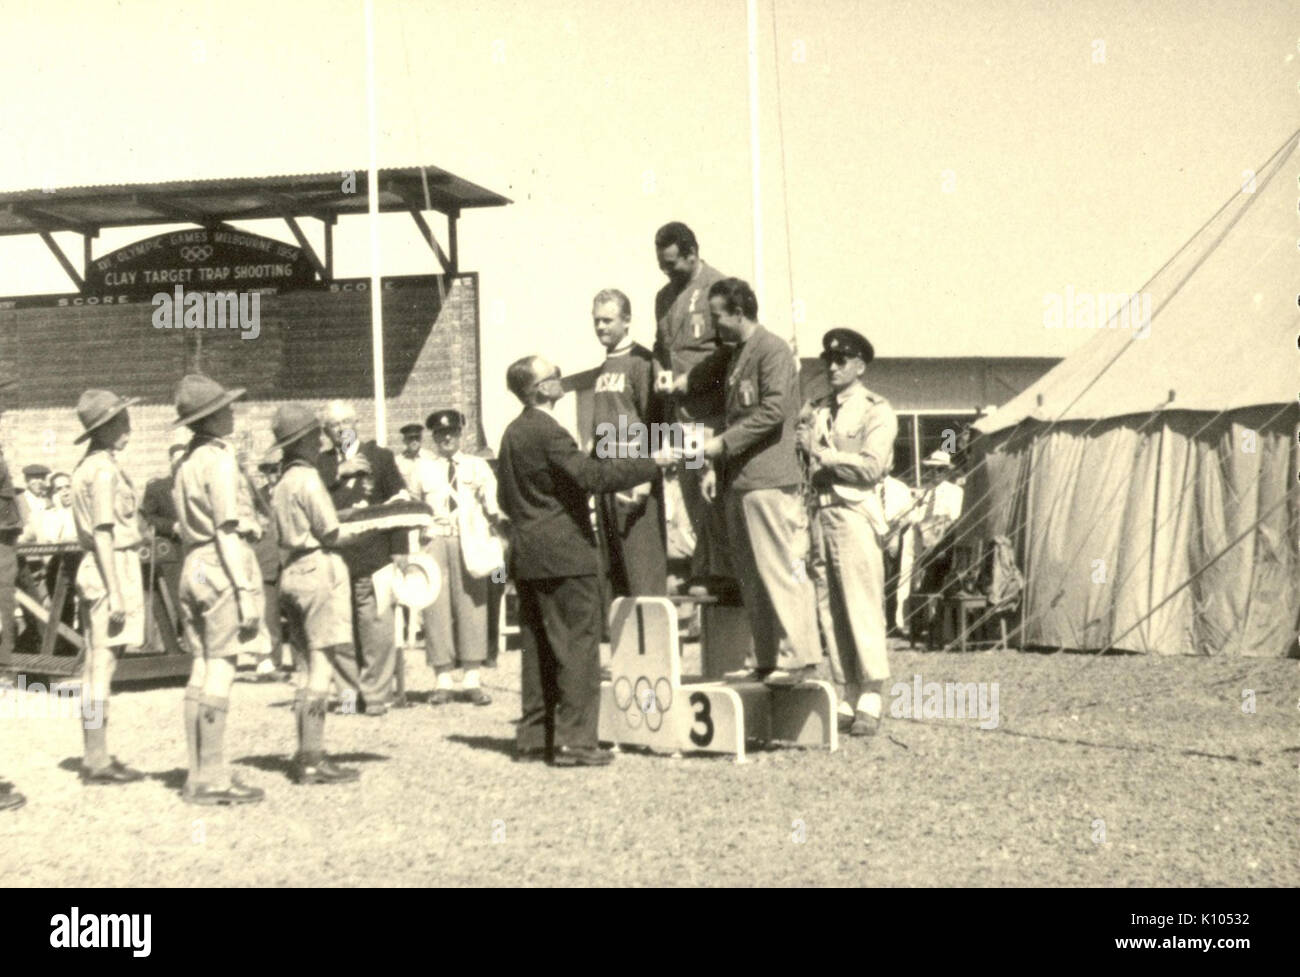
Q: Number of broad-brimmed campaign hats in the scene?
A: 3